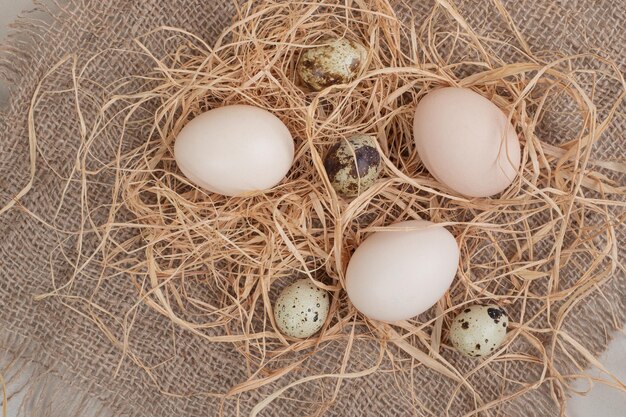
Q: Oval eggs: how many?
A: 7